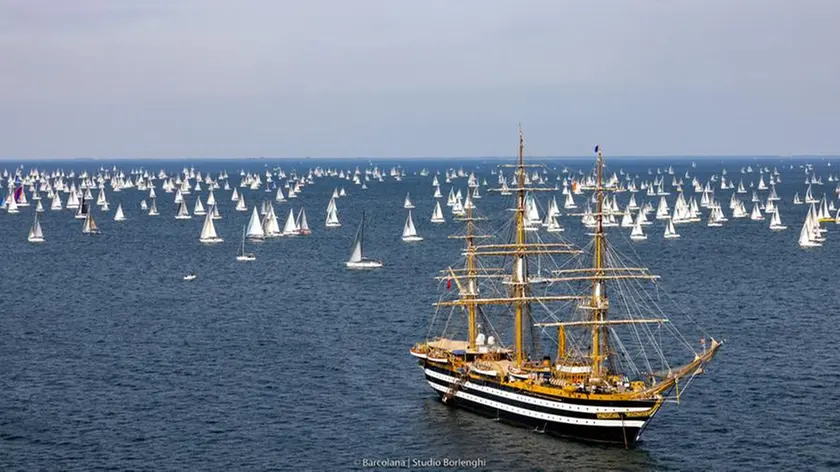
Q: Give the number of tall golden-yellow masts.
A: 3